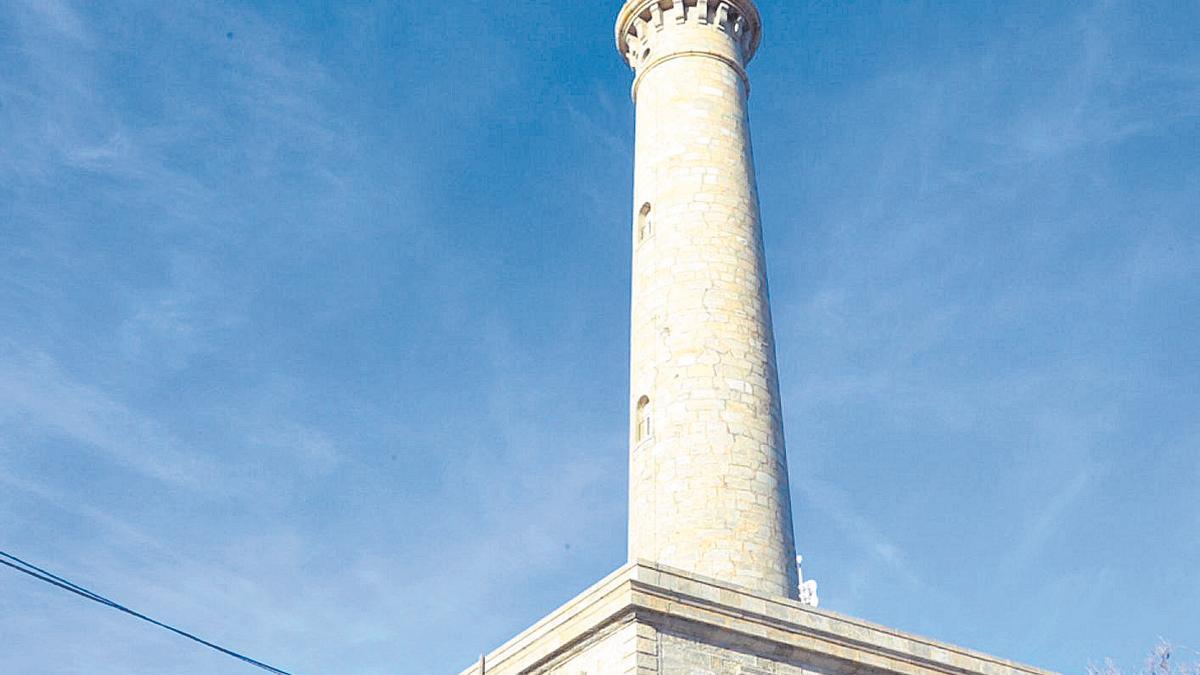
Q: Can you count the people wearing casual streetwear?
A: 0